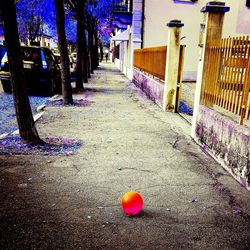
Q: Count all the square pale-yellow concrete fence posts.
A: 2